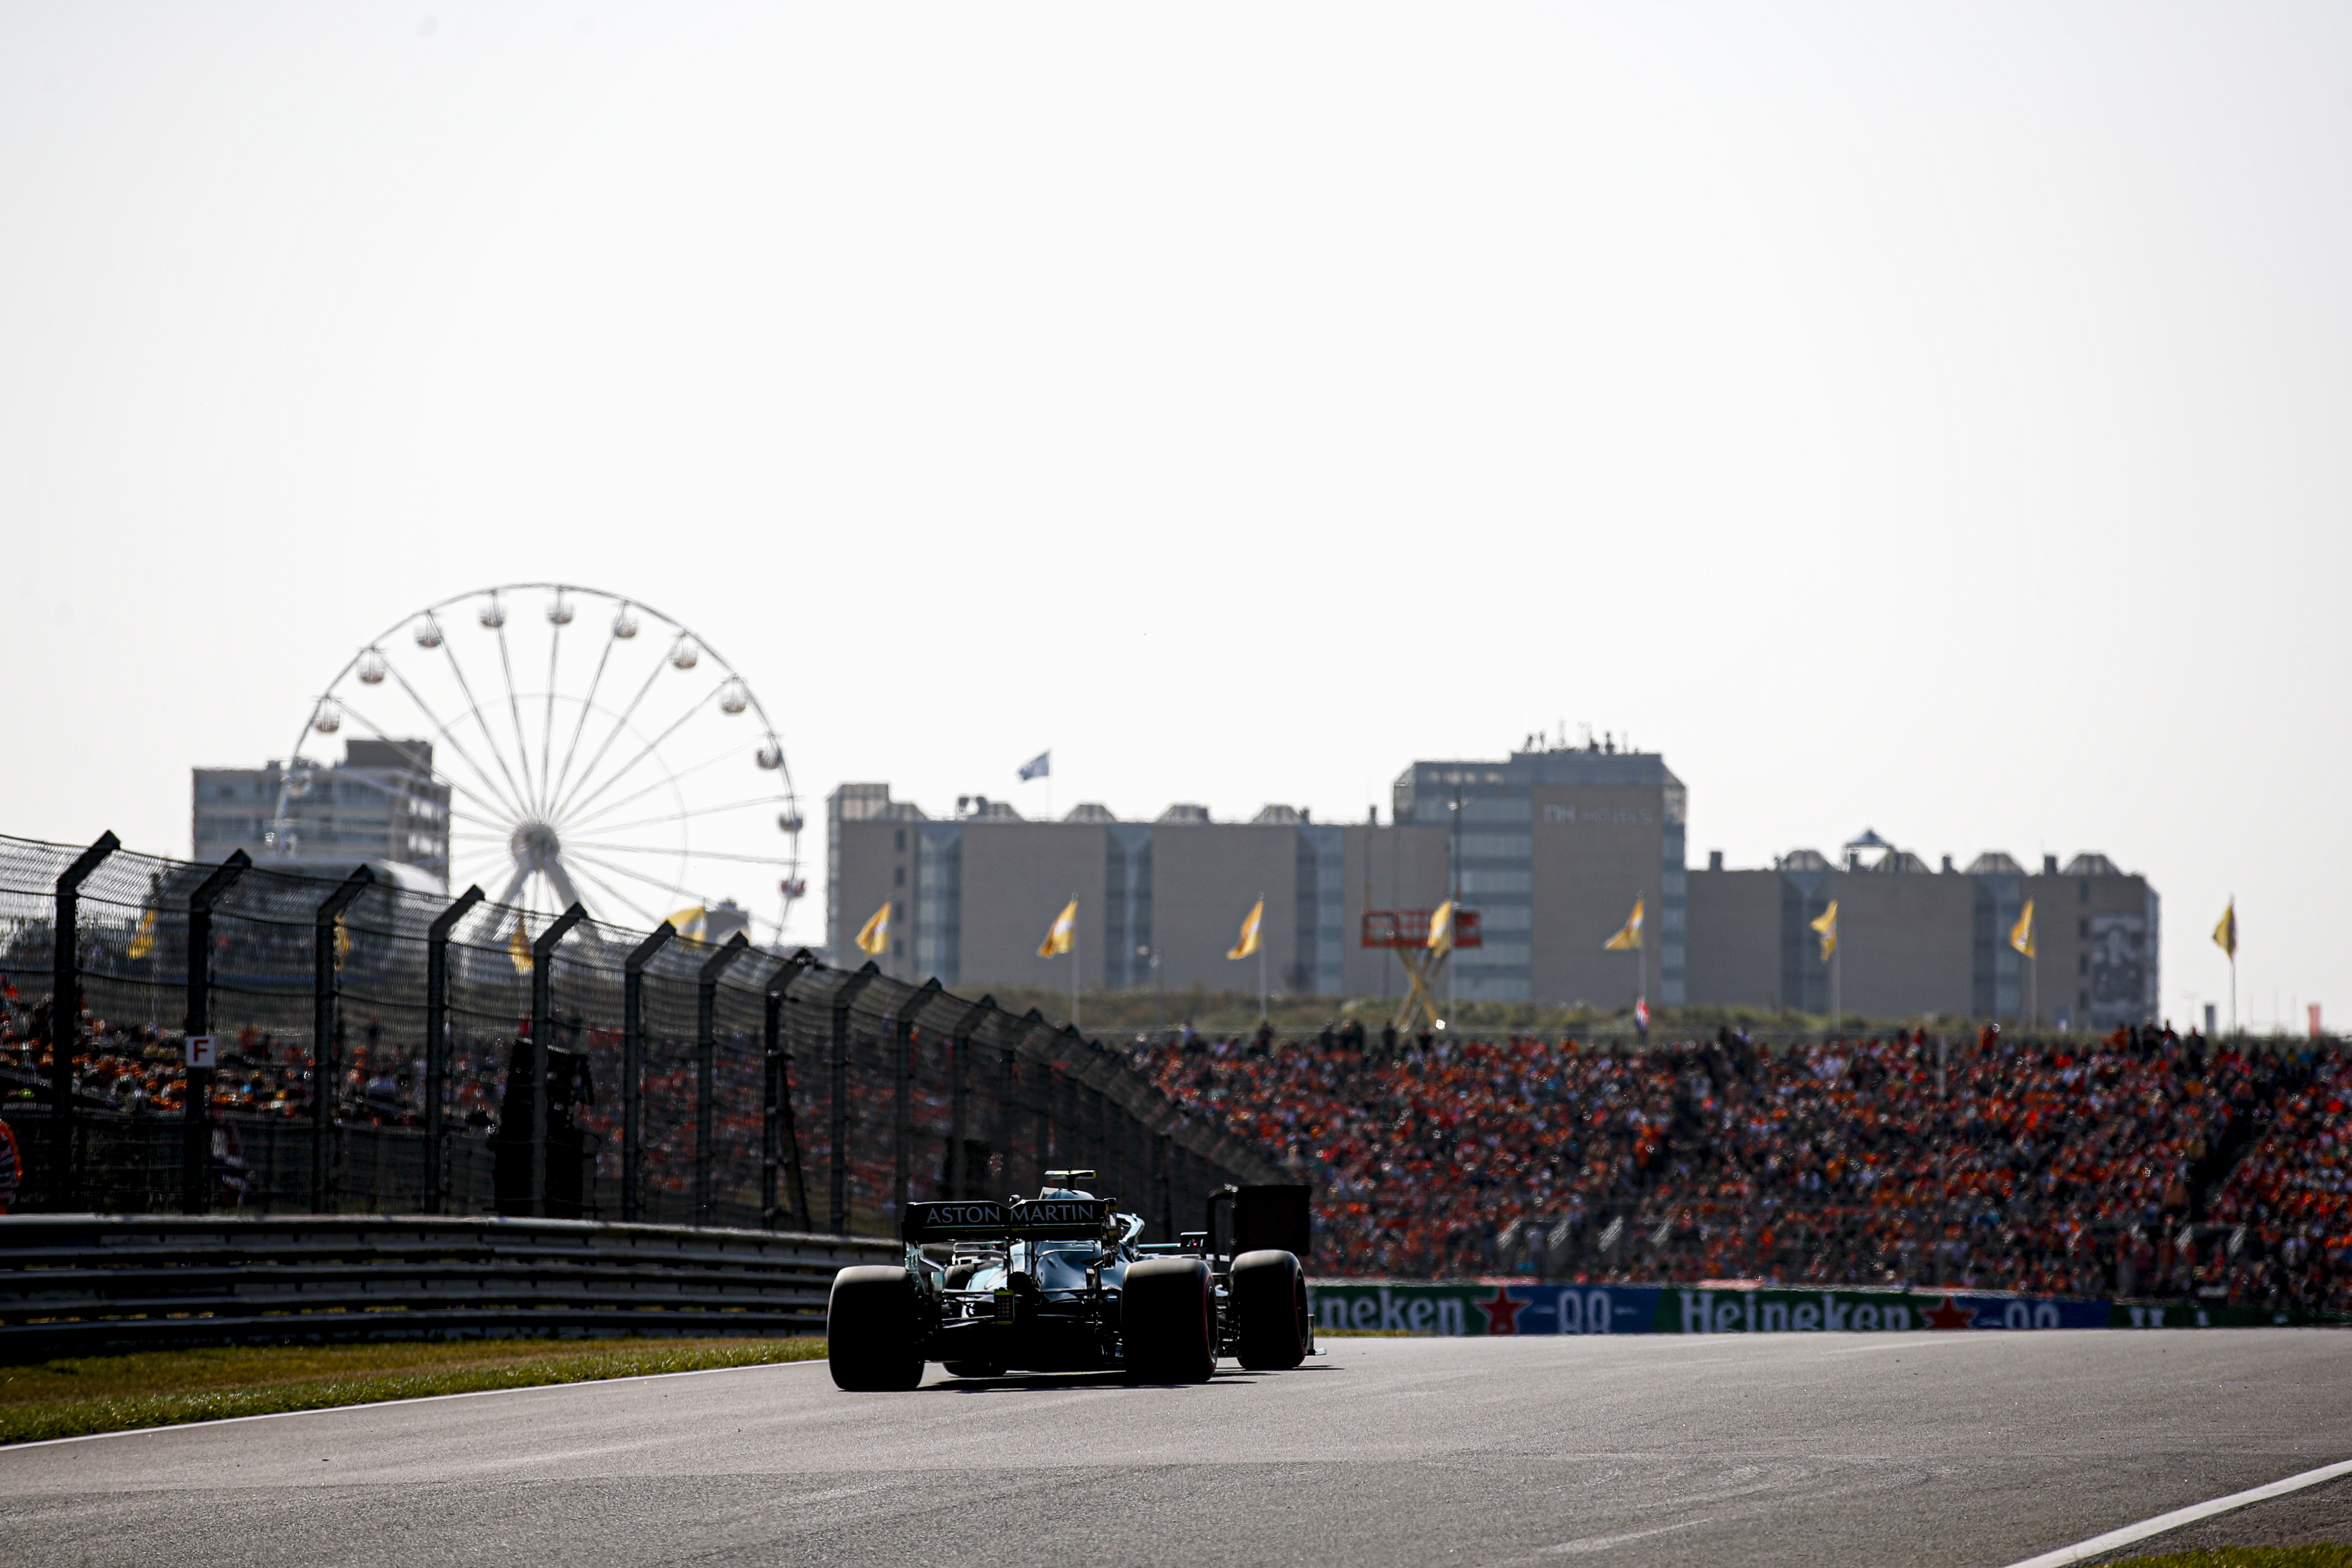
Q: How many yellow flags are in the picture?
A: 12